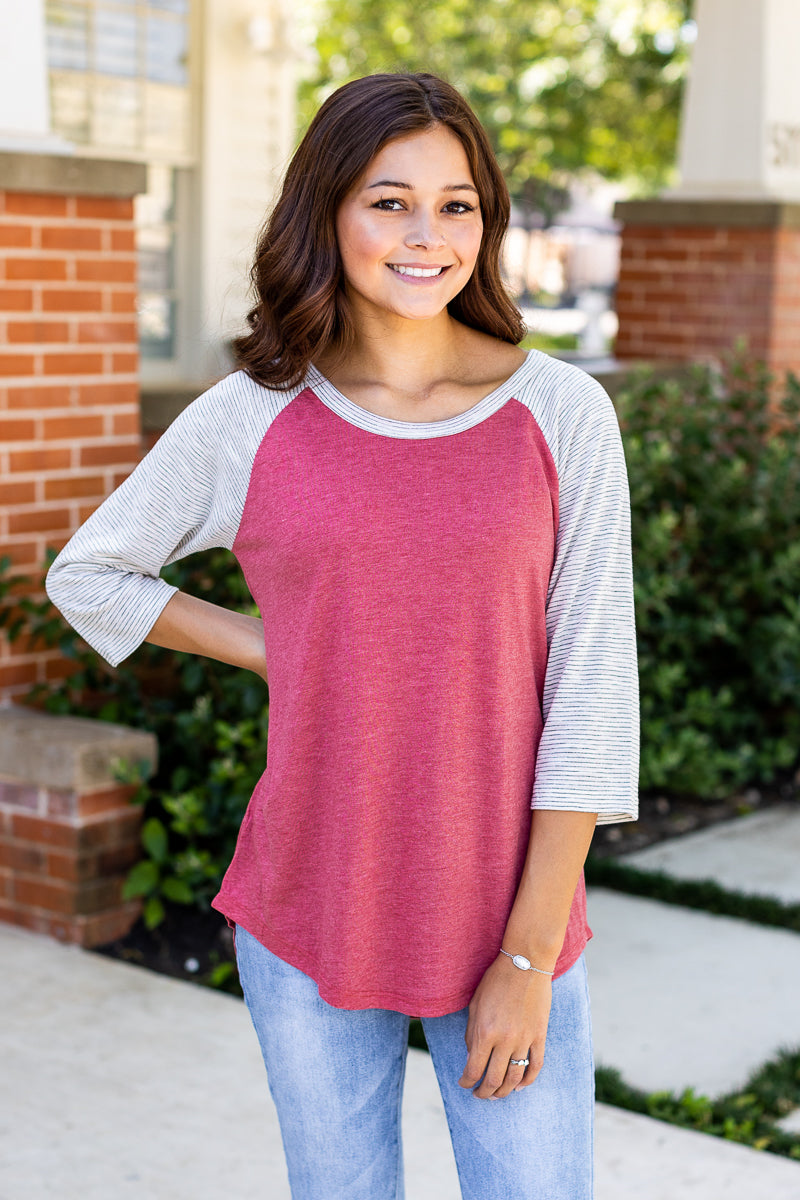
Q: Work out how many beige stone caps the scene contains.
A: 3